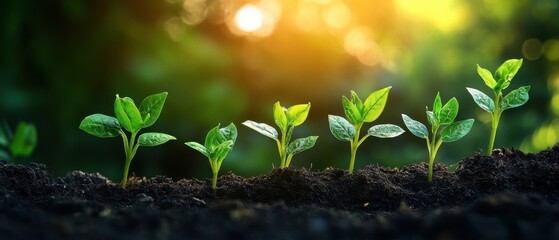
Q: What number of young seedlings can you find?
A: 6